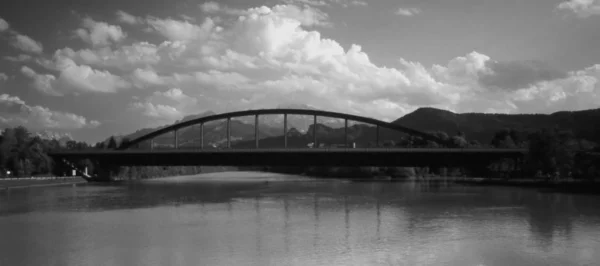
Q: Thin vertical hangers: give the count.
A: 9